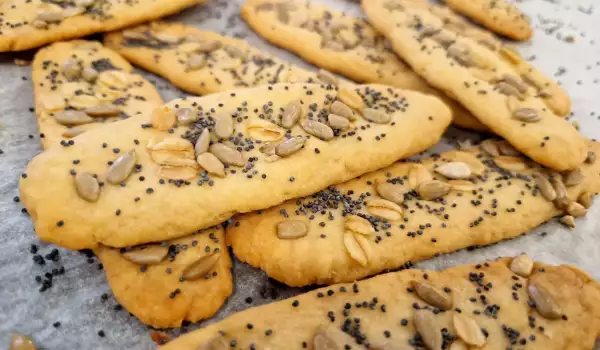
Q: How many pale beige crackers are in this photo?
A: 10